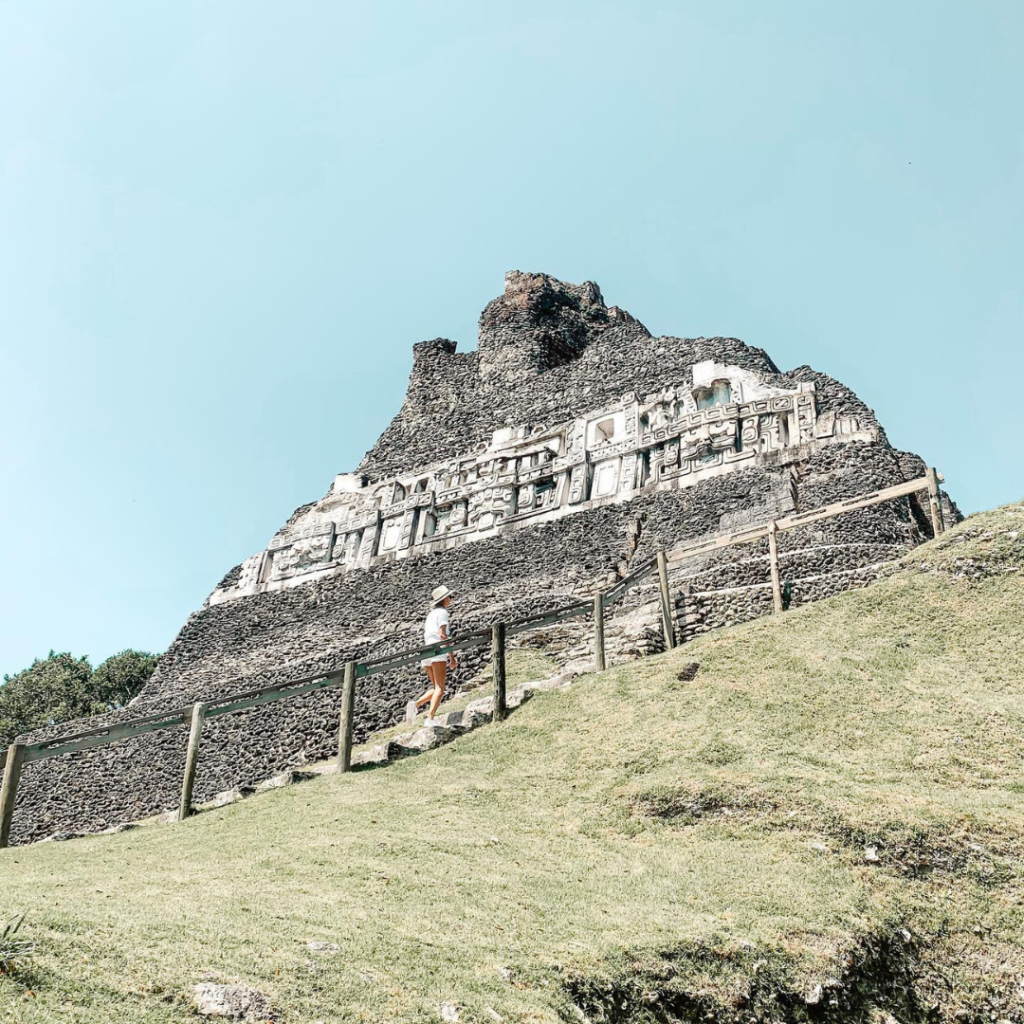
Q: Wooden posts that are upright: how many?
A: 8